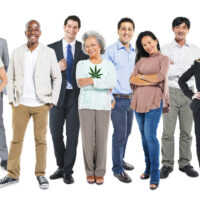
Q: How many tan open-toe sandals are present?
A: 2